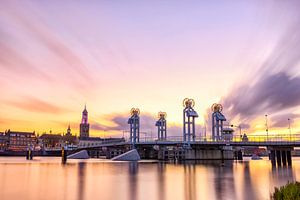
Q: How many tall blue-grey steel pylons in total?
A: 4